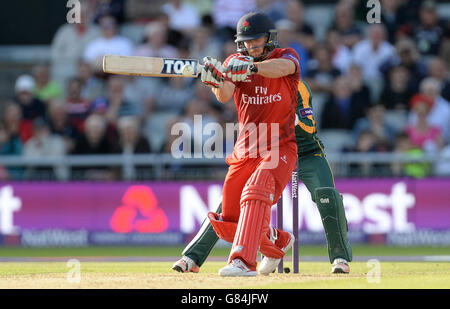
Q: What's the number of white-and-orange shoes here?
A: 2